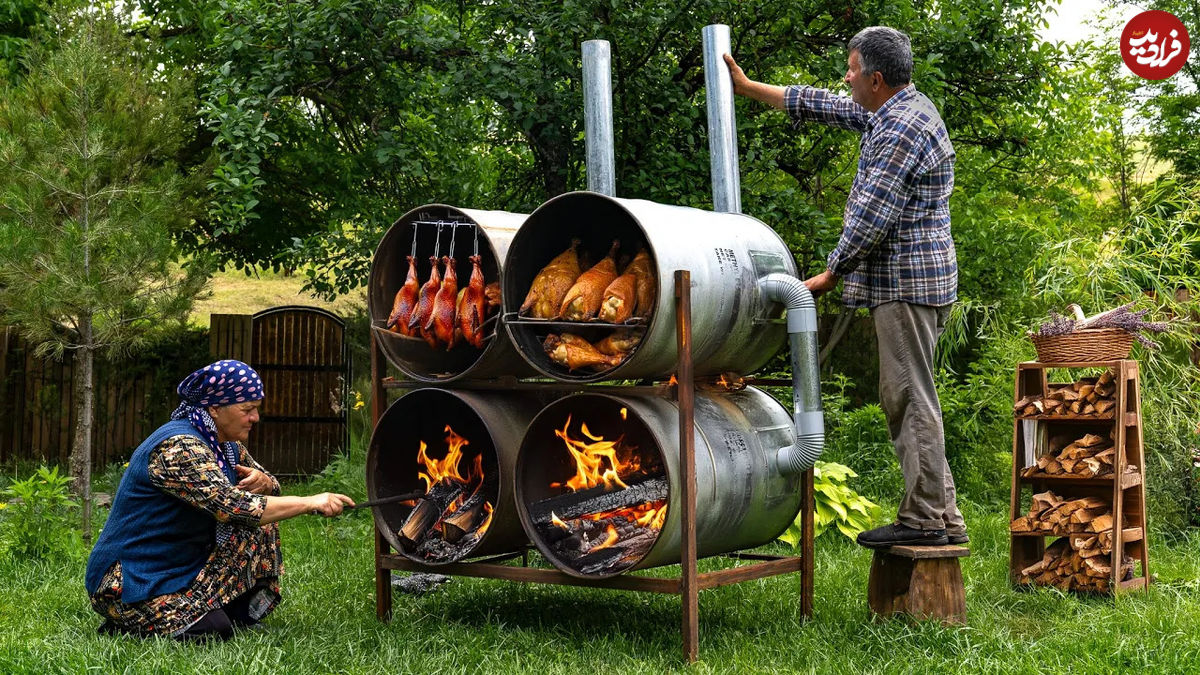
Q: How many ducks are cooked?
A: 4